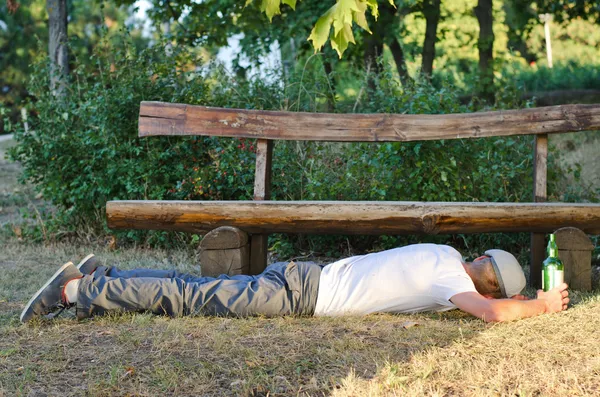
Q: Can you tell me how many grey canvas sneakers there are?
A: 2